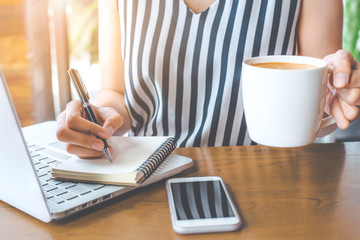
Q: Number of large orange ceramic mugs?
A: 0